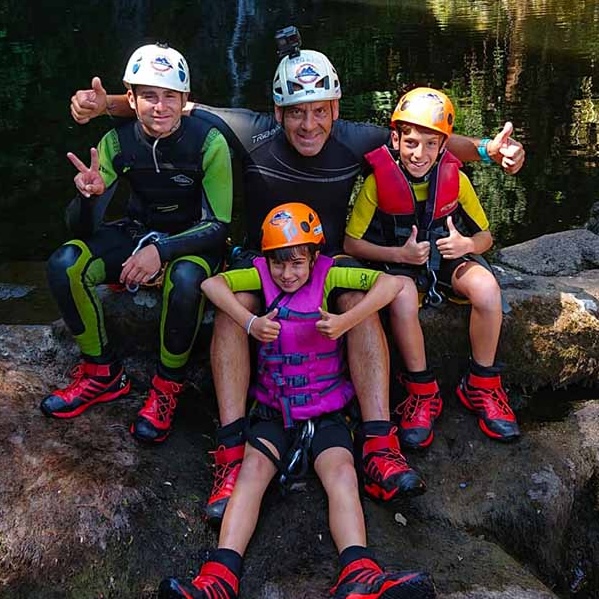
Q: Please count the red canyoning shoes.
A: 8